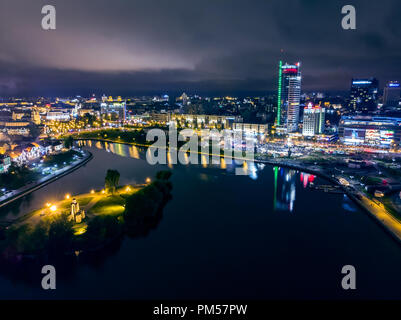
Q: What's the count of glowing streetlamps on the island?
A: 7